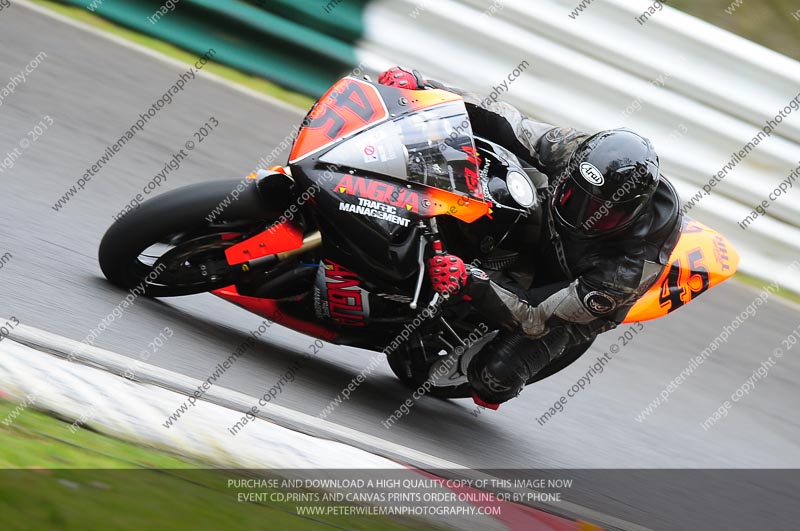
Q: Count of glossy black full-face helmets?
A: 1